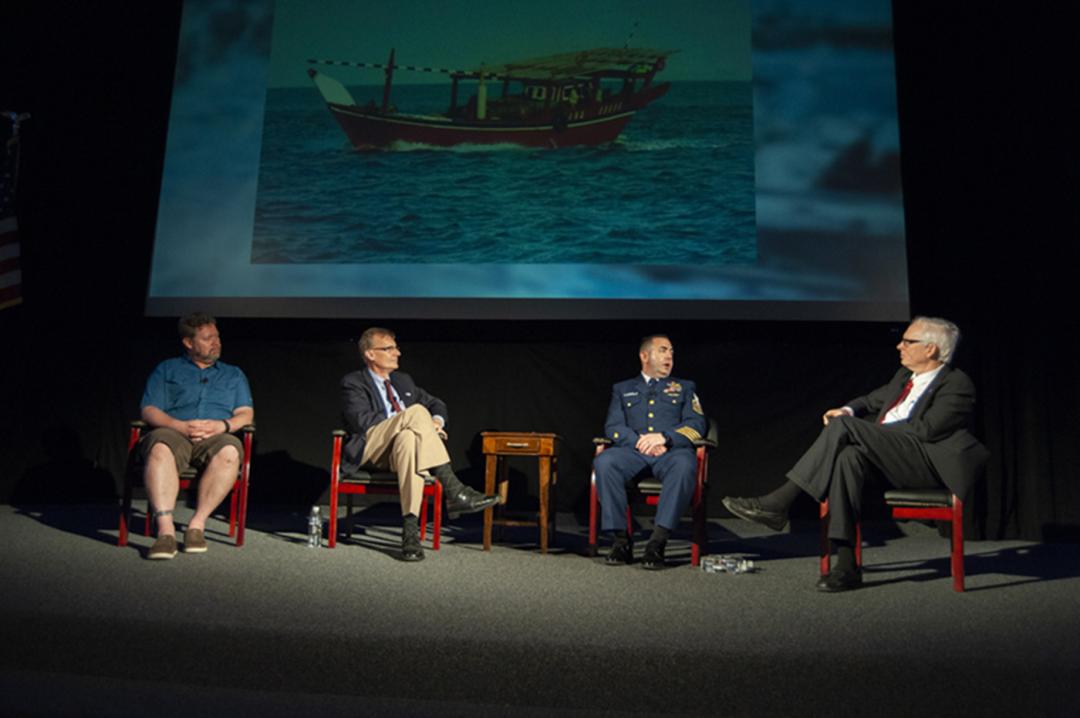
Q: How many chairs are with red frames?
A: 4